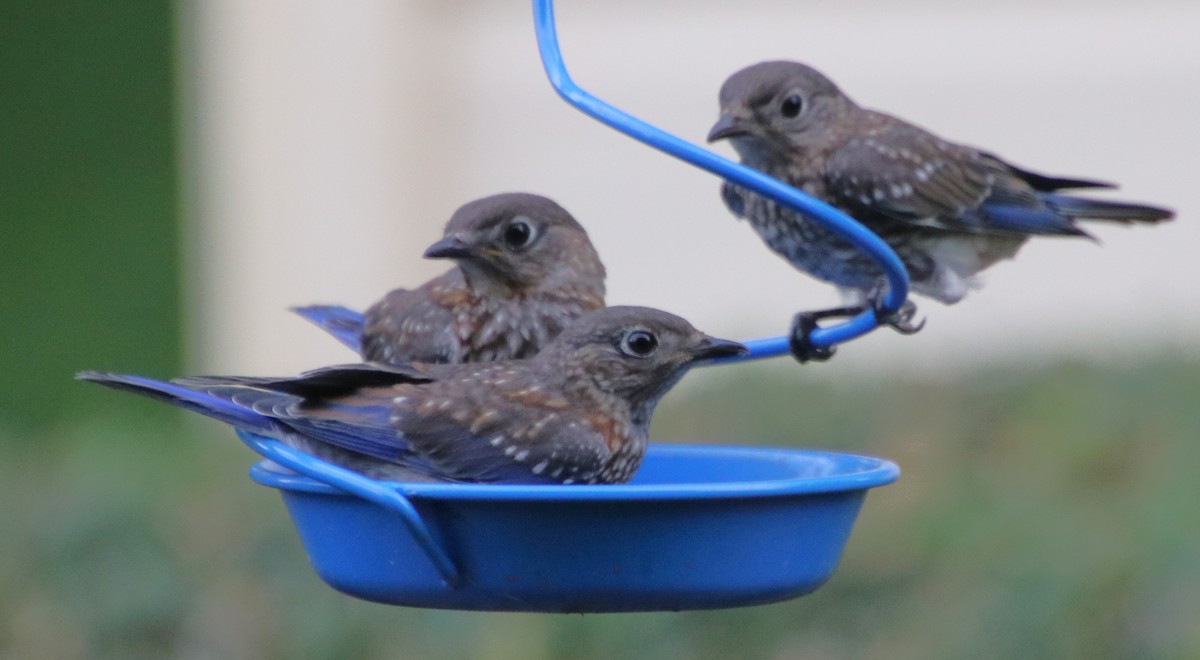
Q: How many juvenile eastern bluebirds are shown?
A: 3